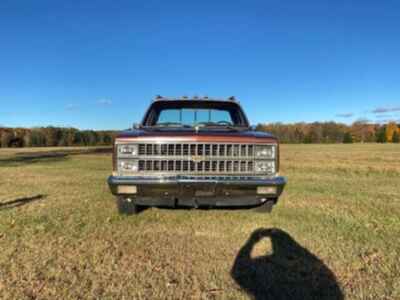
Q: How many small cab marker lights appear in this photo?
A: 5